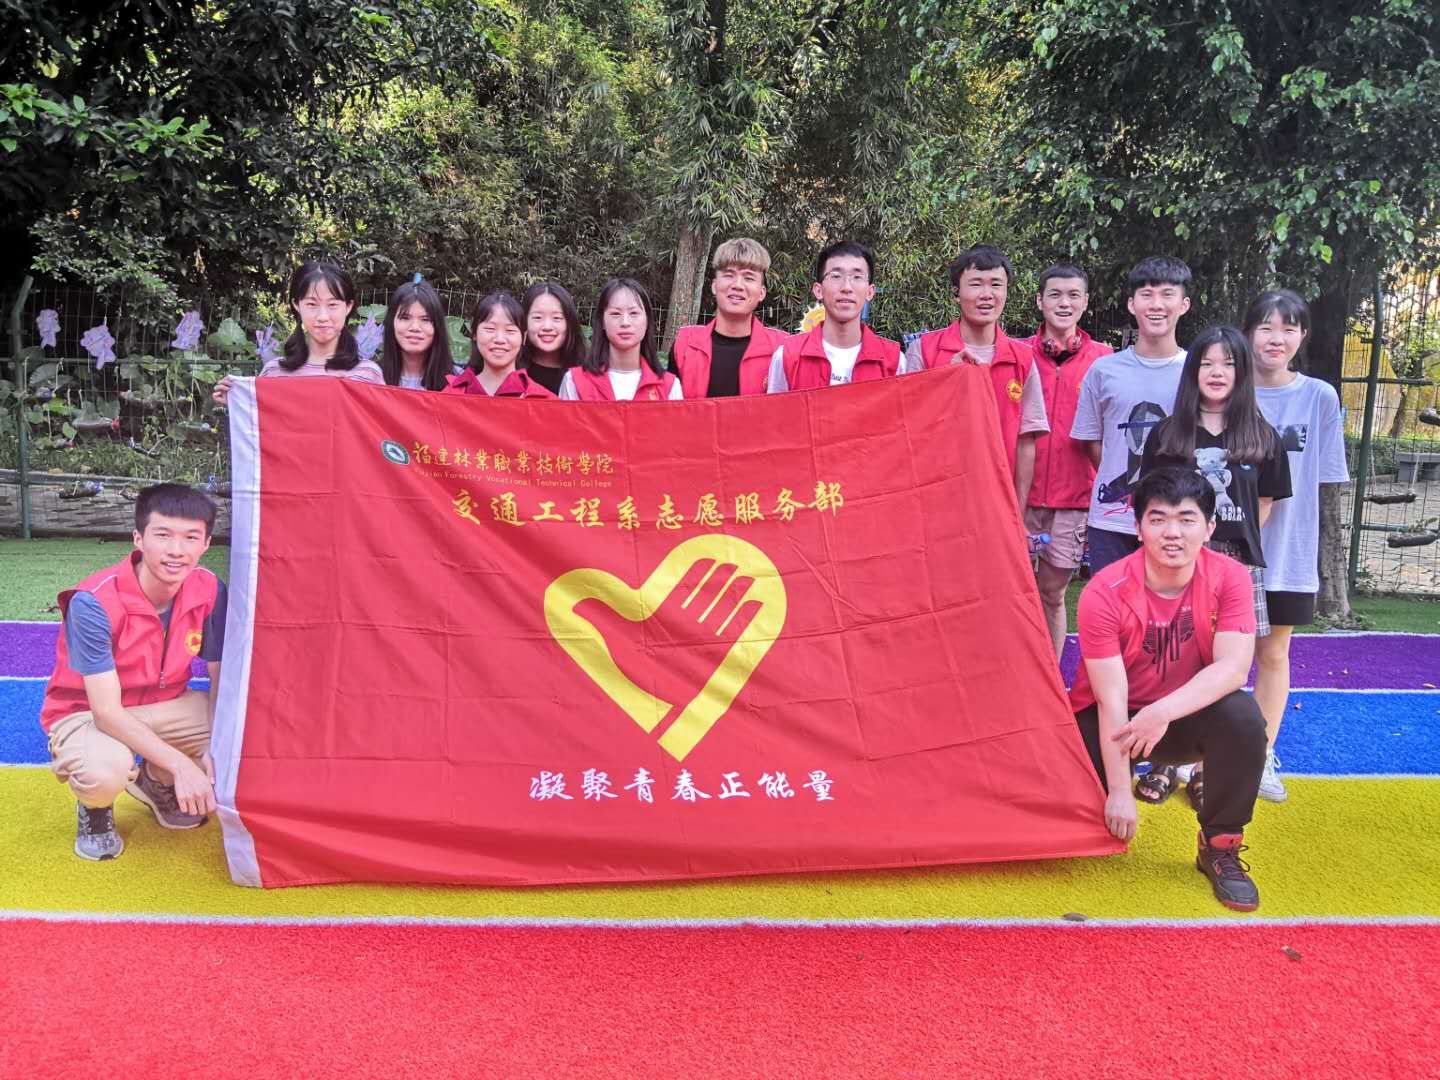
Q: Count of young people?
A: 14